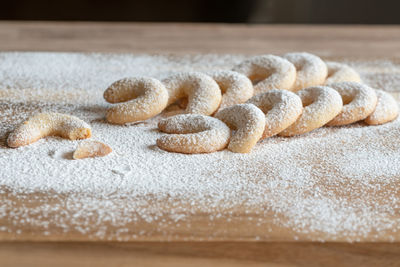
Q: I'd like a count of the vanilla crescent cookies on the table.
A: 13